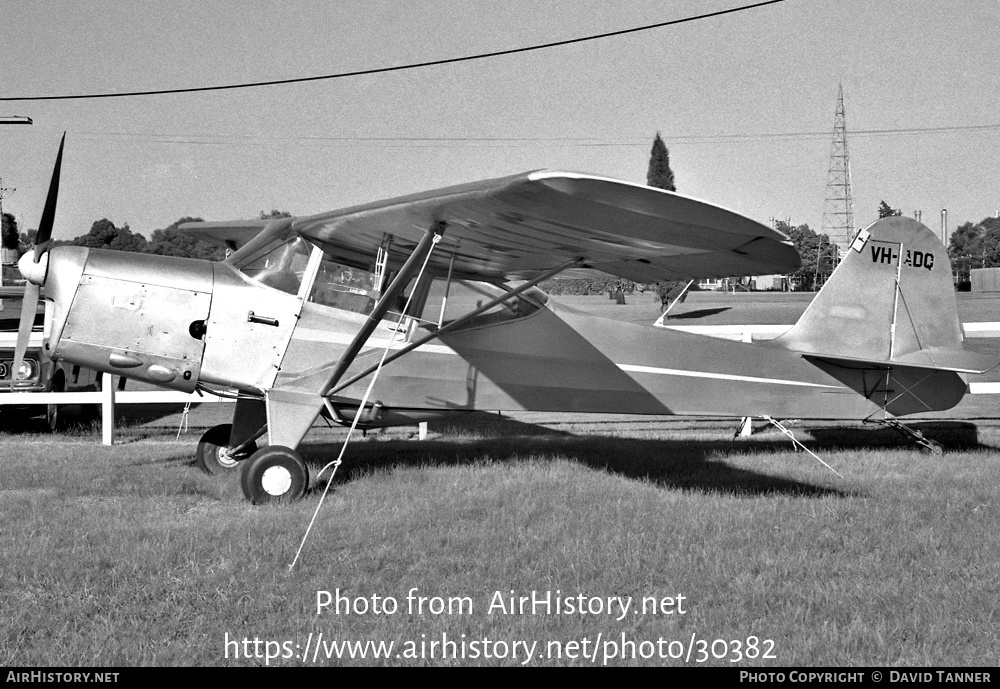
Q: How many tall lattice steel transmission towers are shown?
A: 1